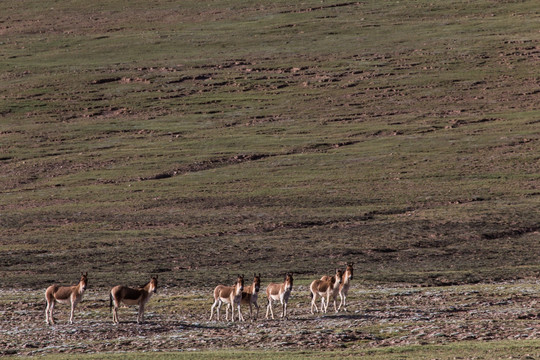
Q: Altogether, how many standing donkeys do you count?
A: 7